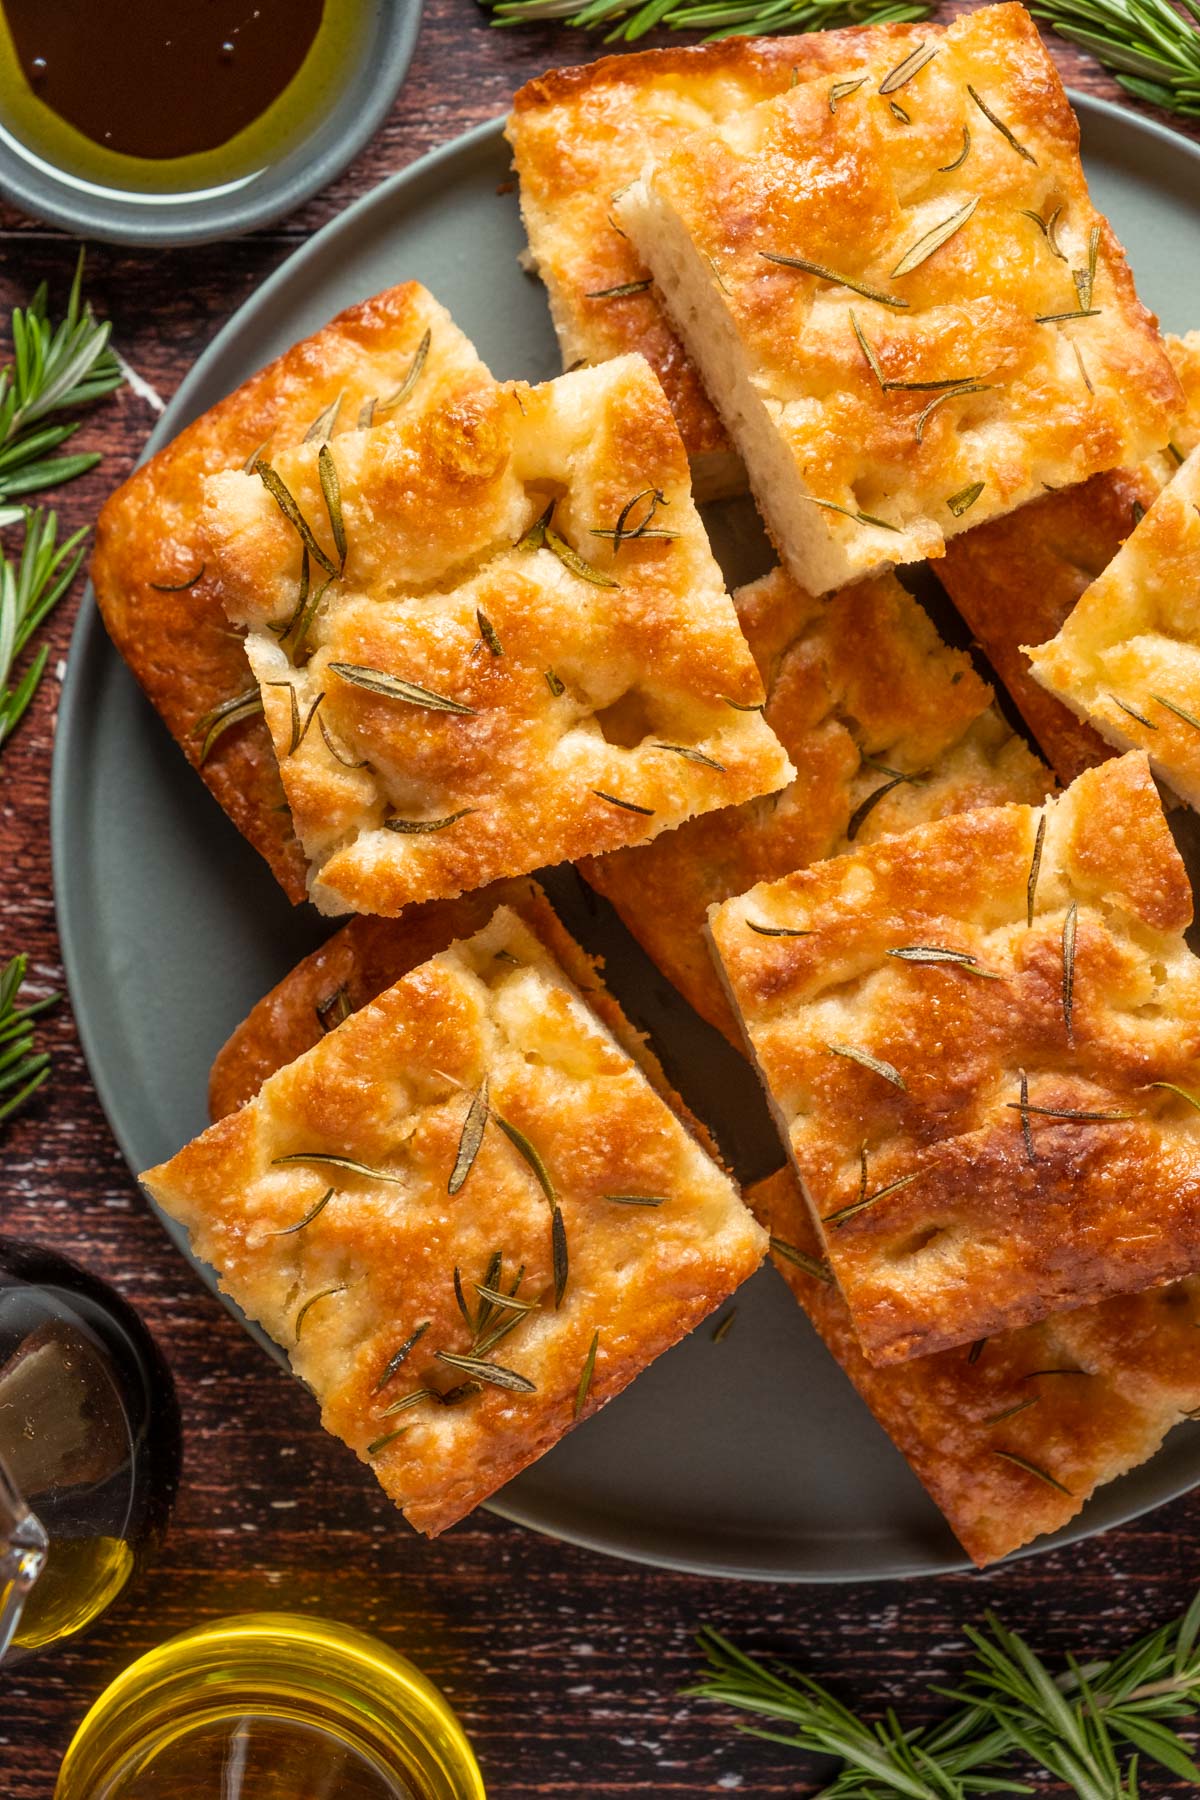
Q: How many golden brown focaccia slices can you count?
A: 11